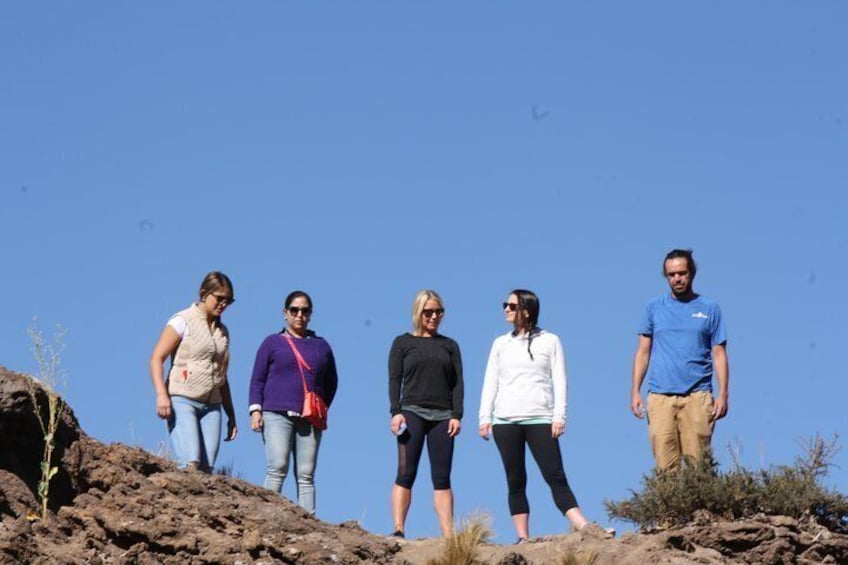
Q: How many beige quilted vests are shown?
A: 1